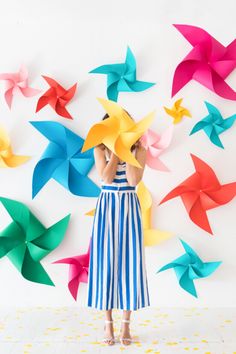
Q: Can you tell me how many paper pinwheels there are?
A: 15